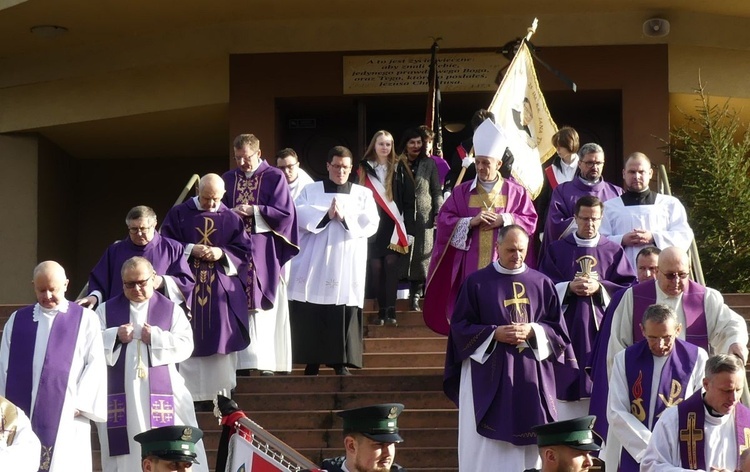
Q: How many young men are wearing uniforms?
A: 3